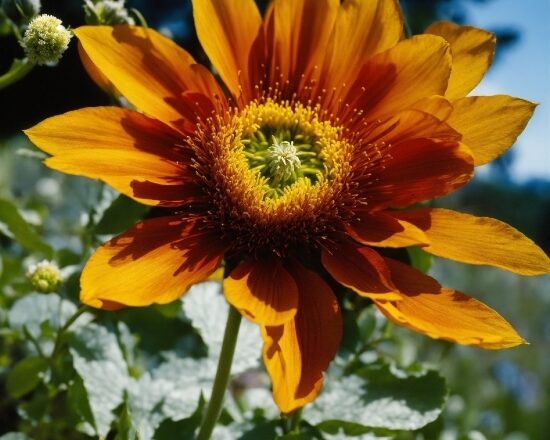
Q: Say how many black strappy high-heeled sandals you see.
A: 0